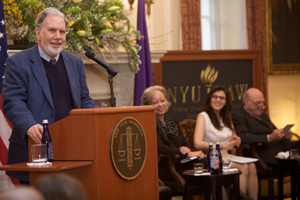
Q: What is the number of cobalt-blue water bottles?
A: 3